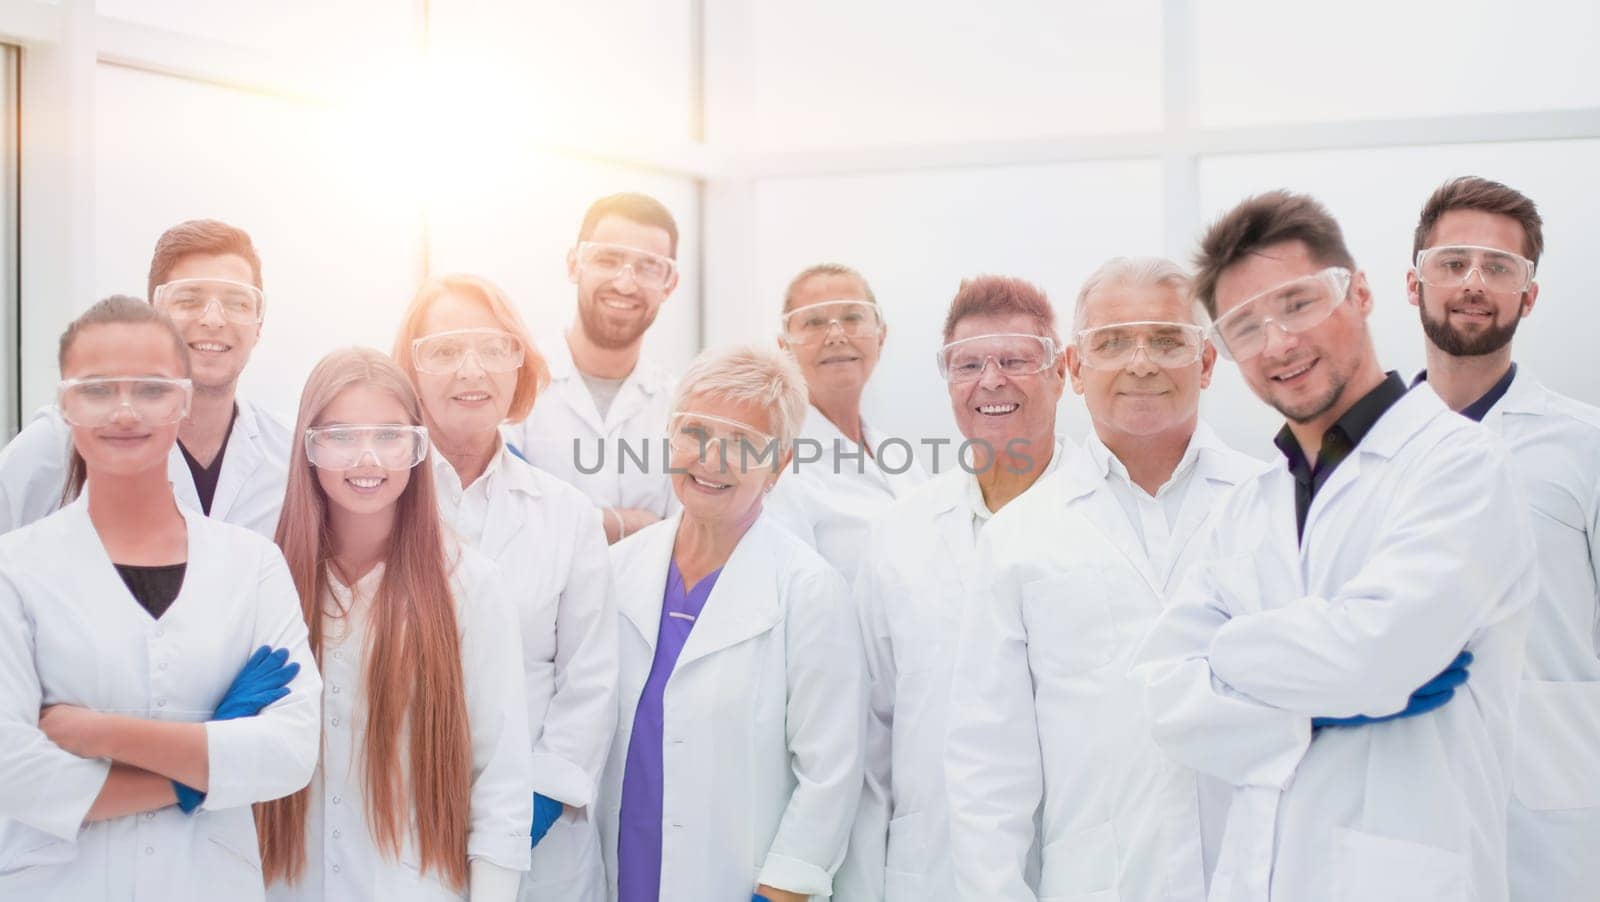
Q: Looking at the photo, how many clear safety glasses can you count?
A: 11